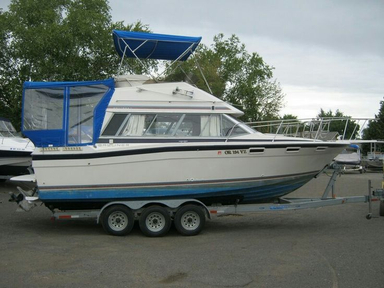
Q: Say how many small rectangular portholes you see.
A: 3